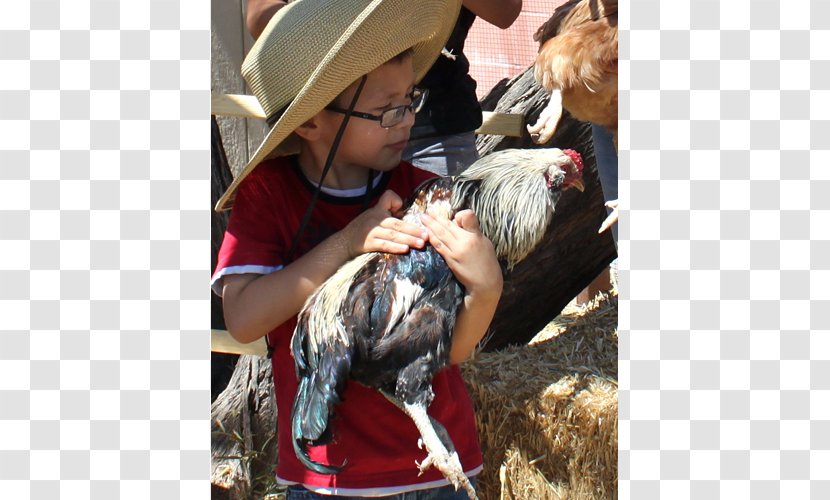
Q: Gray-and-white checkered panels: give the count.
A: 2